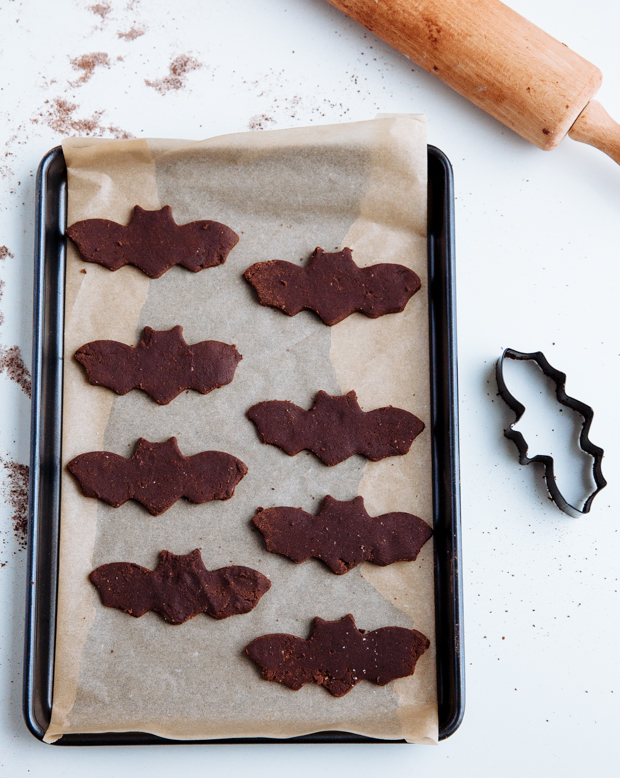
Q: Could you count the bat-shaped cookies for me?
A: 8